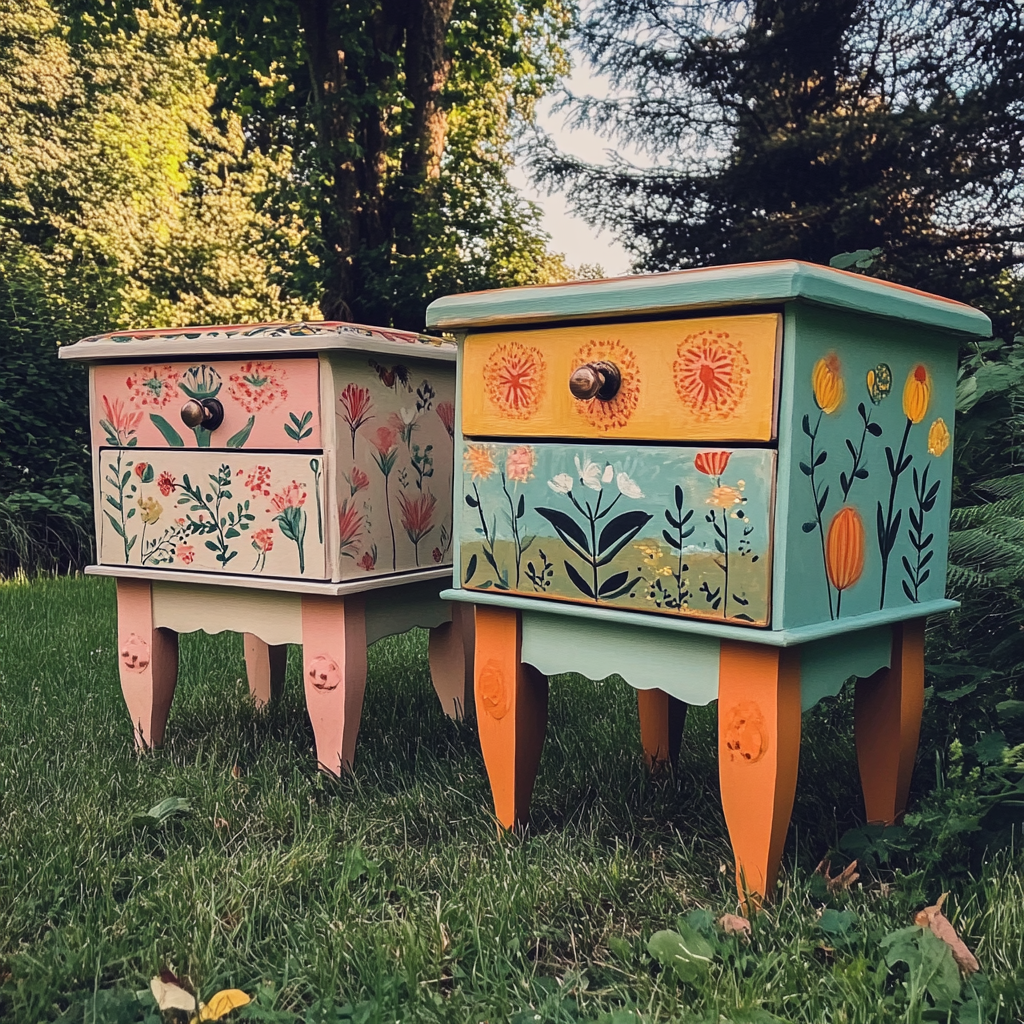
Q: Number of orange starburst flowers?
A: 3